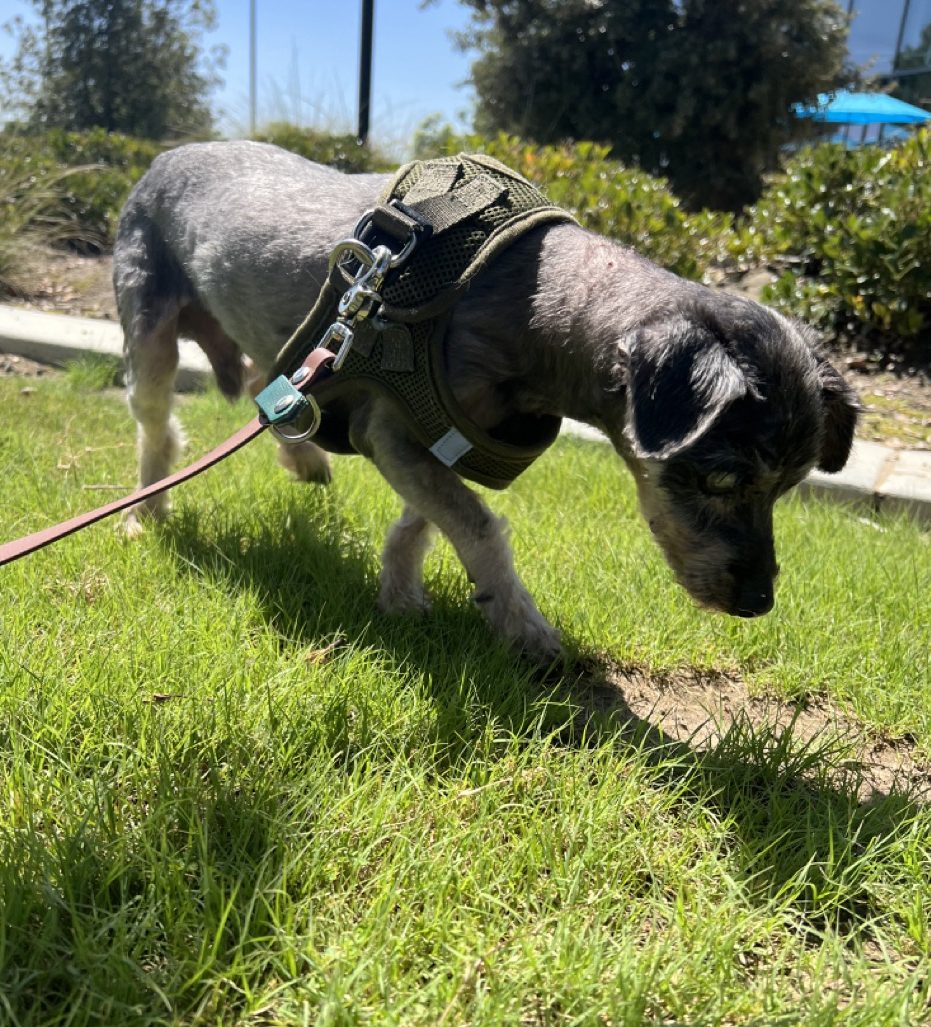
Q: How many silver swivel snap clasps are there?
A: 1